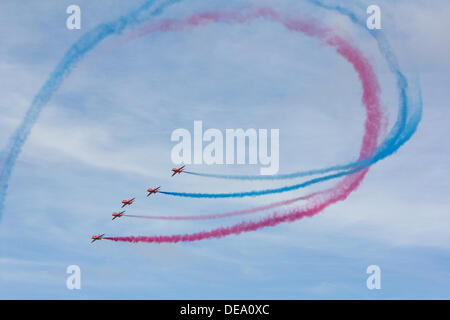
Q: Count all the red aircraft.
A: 5